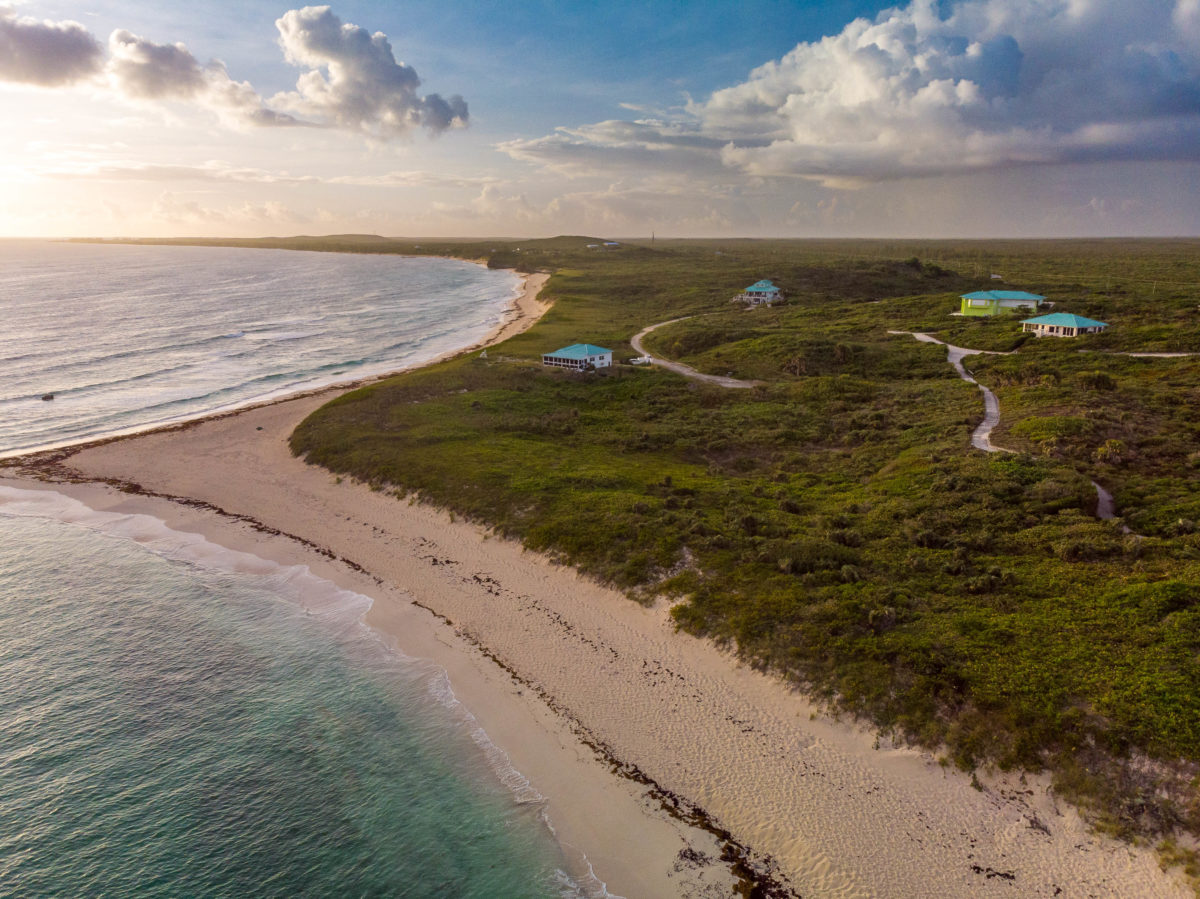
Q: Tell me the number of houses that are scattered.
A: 4